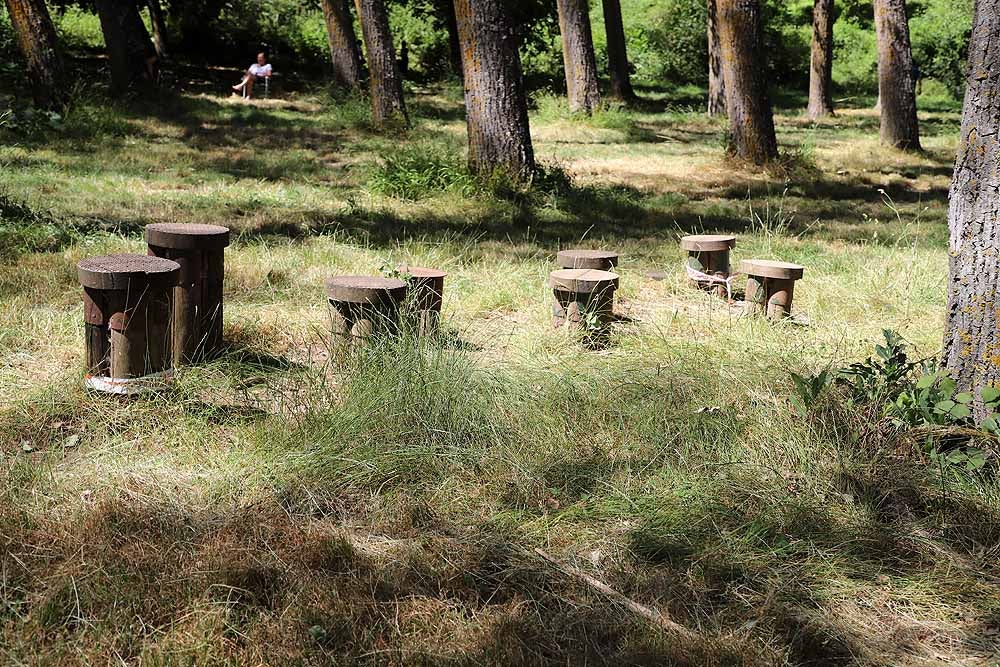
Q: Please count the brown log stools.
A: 8